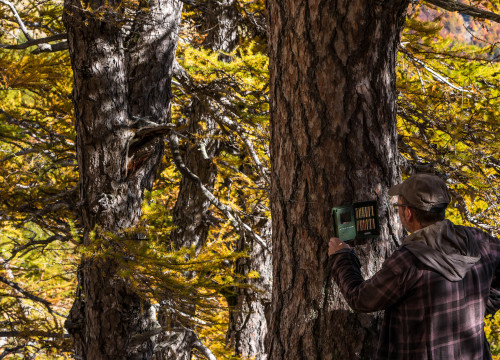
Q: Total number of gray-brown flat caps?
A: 1